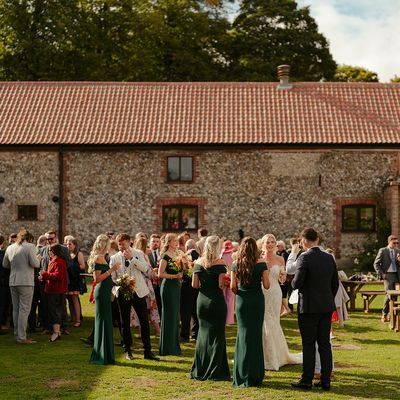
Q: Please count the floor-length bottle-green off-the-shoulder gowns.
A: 4